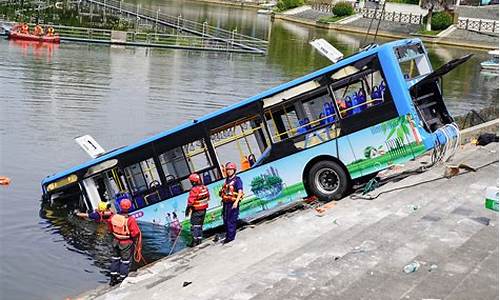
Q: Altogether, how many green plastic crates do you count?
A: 1